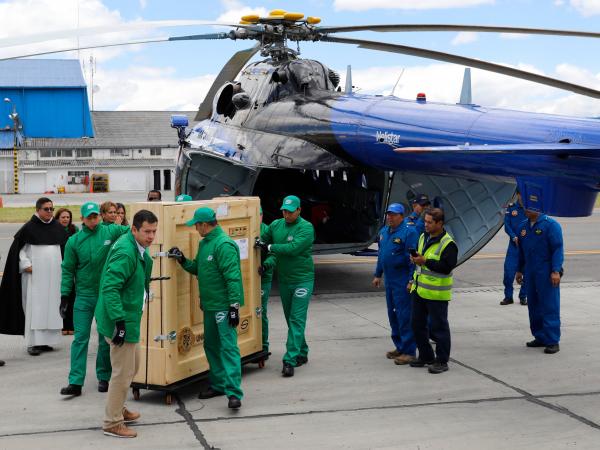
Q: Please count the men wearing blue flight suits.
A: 4